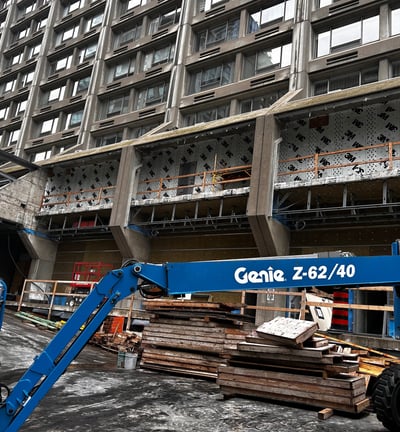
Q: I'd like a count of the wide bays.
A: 3